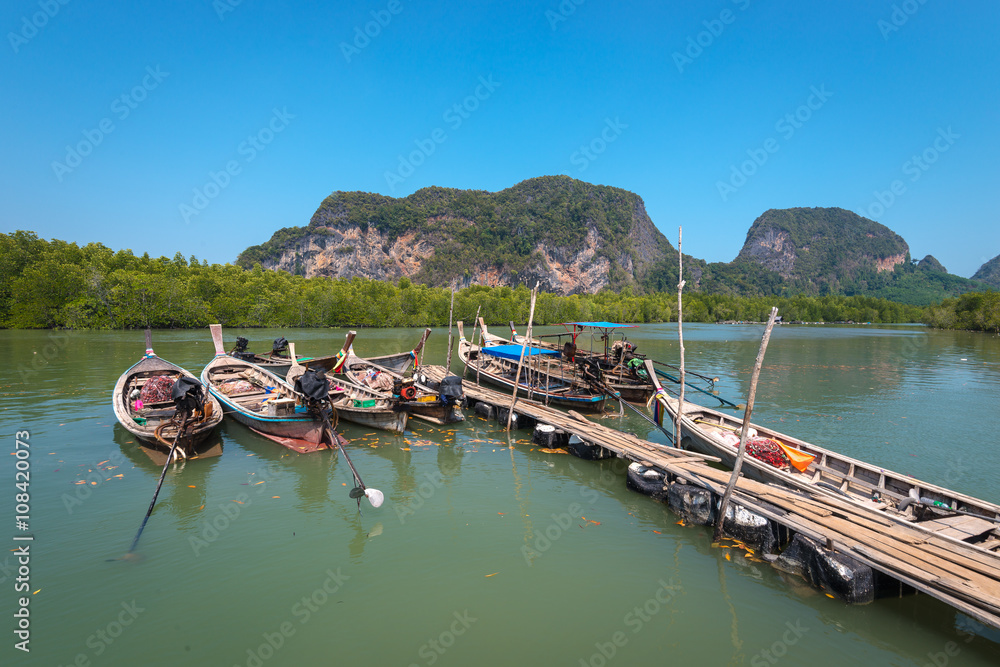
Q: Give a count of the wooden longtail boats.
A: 11